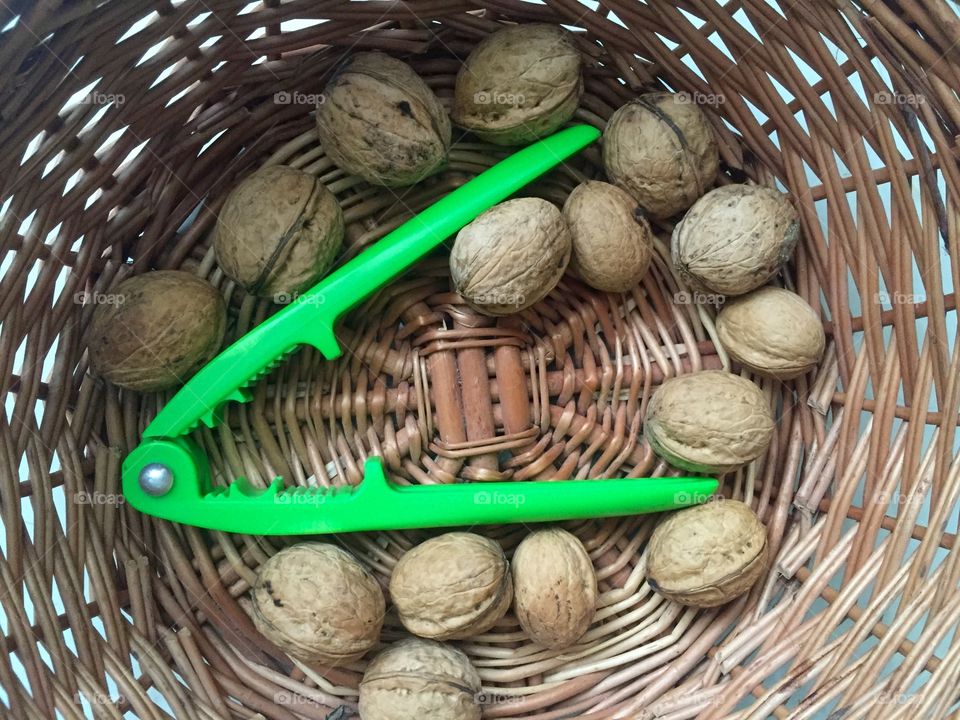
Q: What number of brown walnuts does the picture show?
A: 15